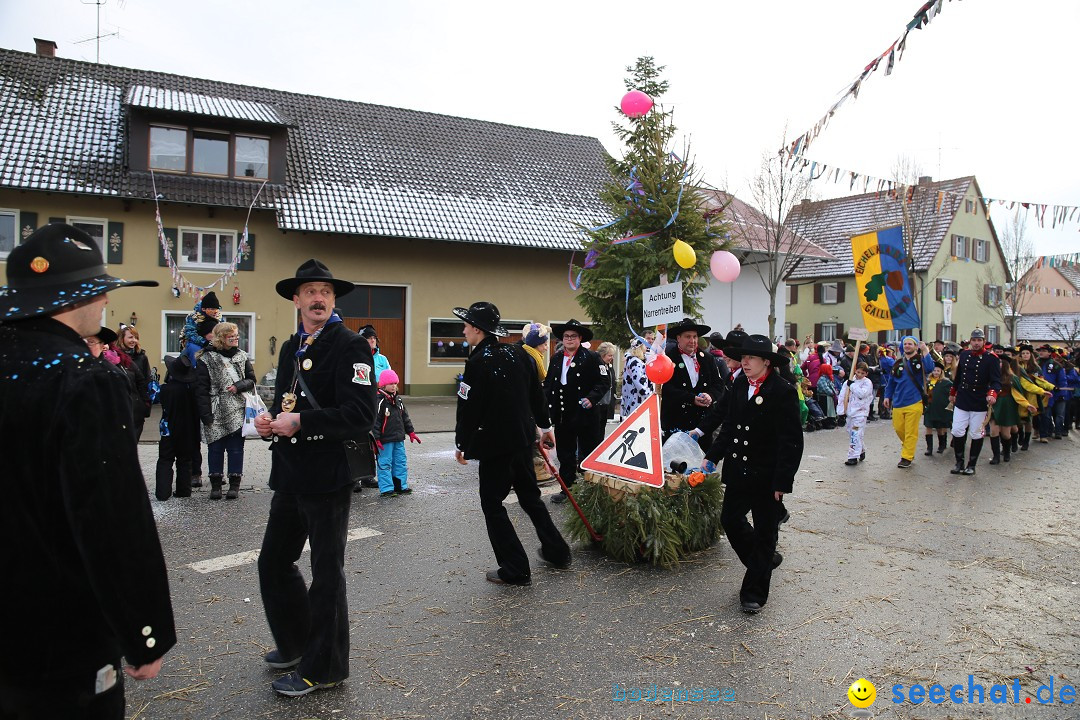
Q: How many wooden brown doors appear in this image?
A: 1